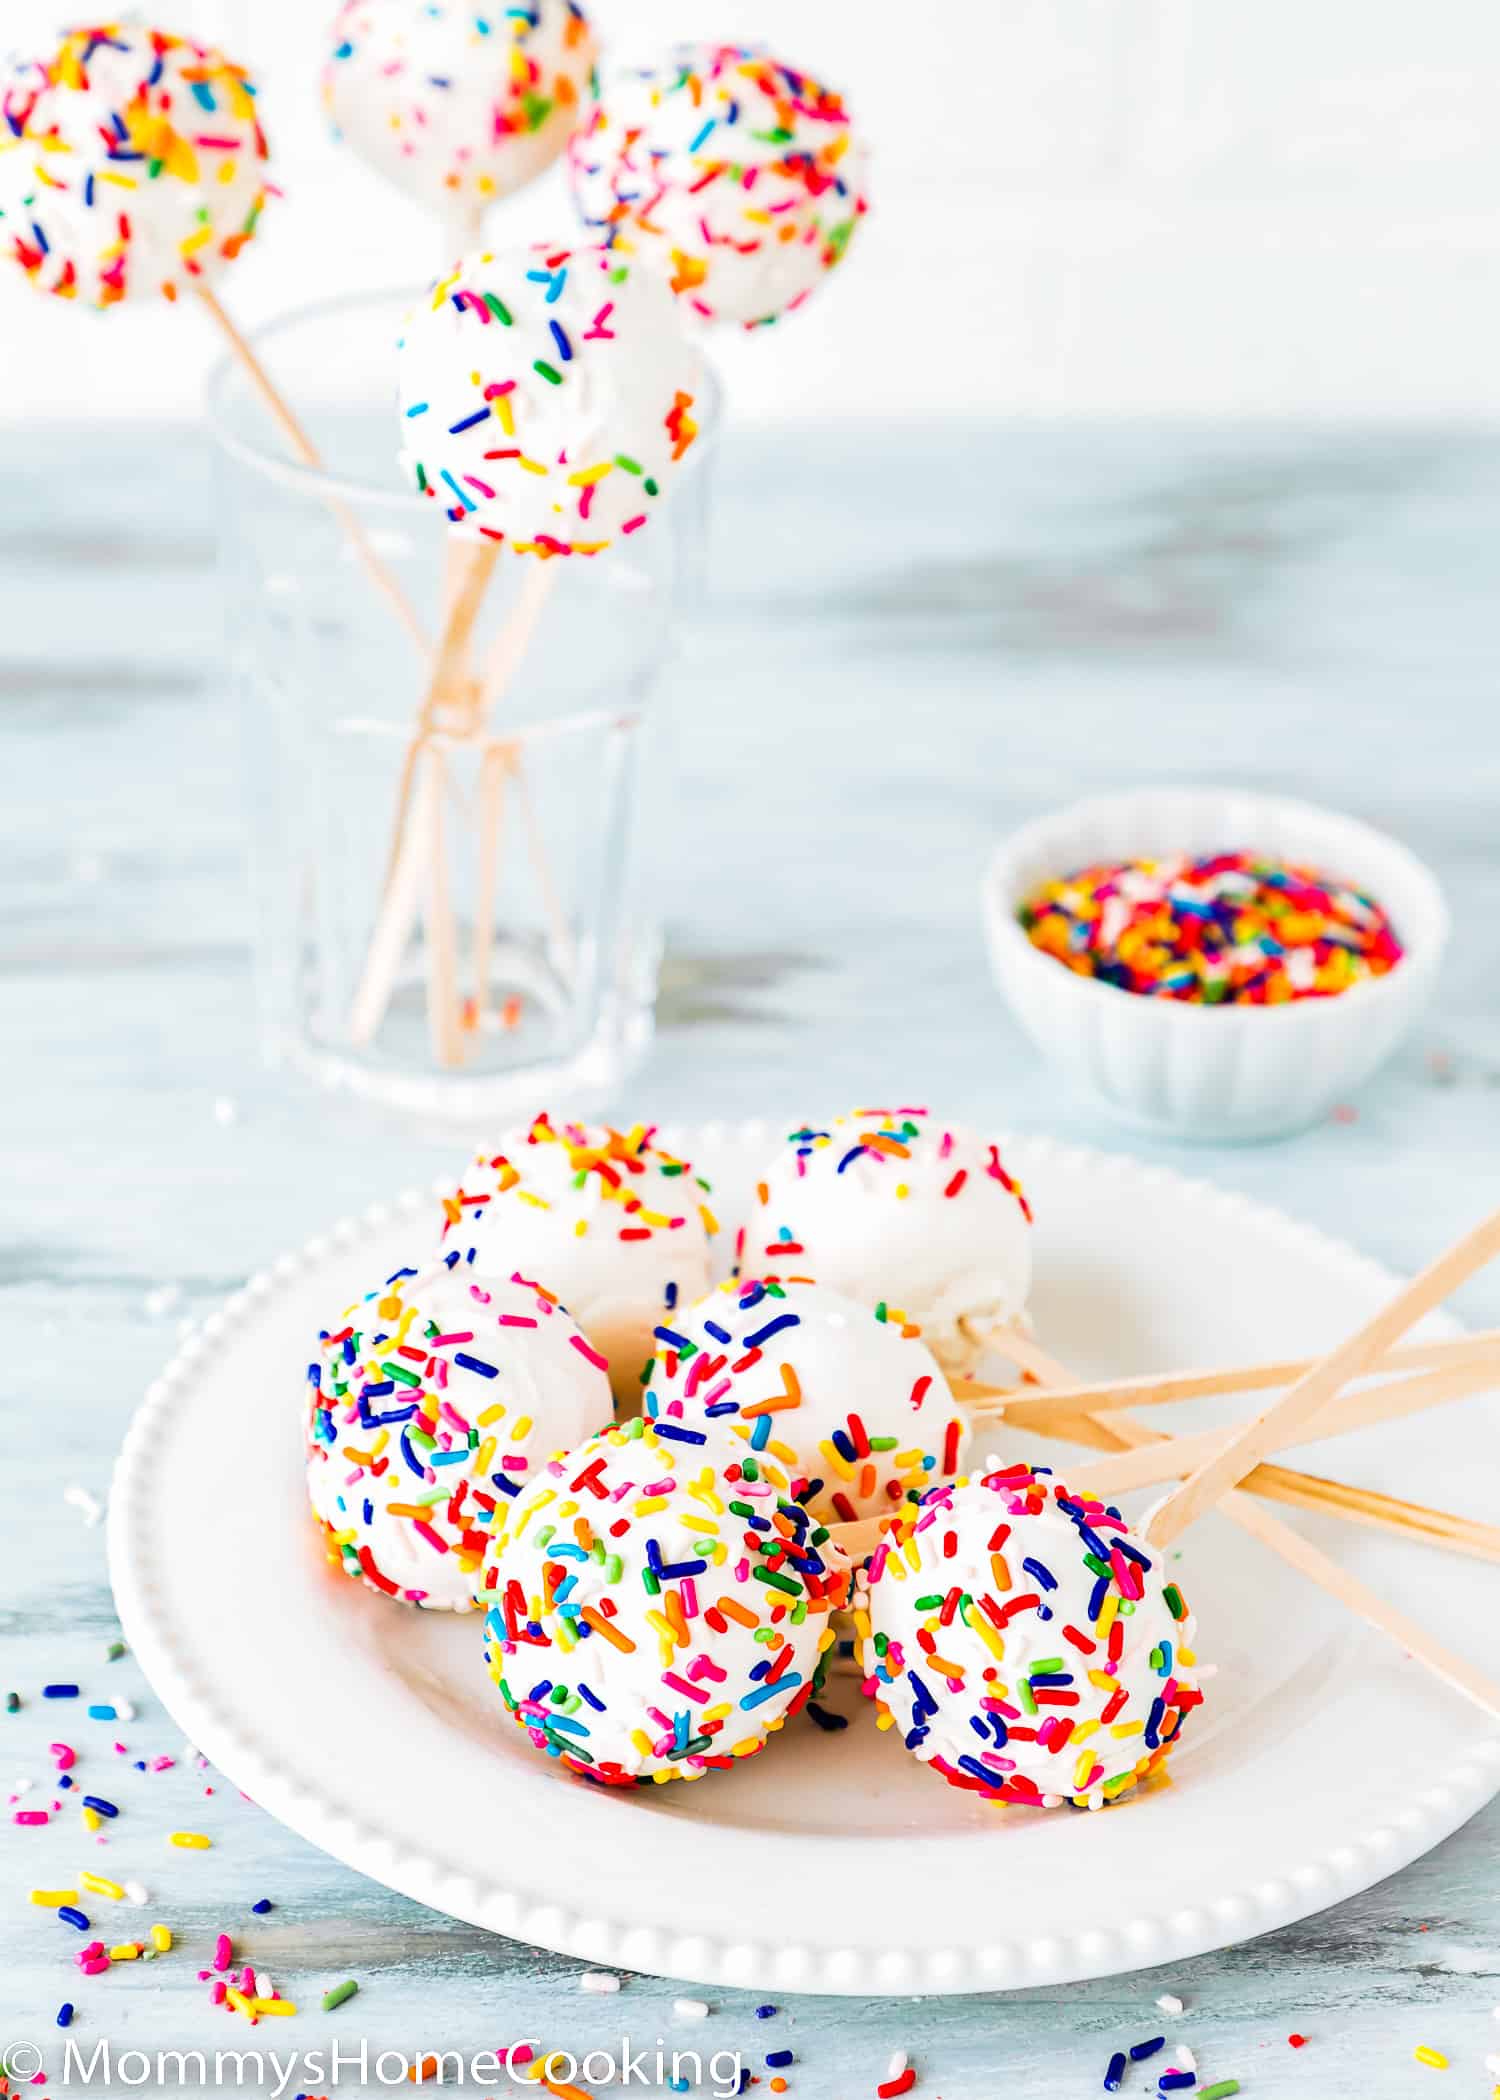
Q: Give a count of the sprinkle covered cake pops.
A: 10